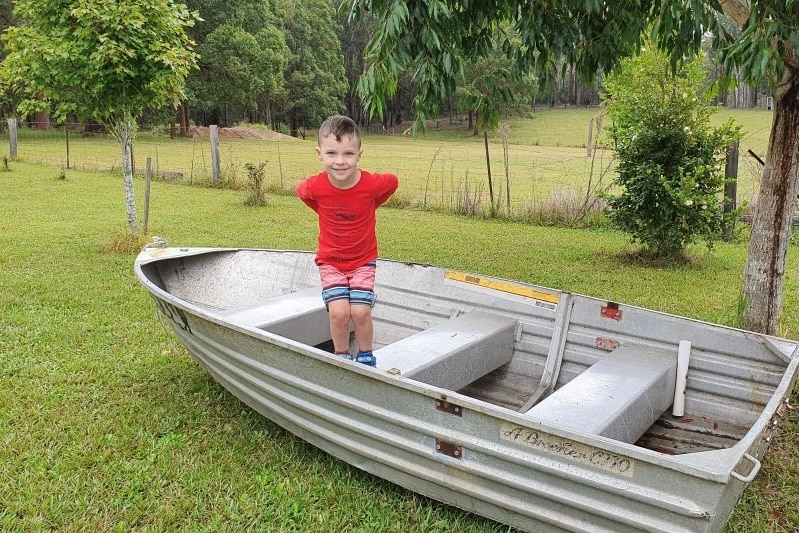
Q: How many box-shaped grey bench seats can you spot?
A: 3